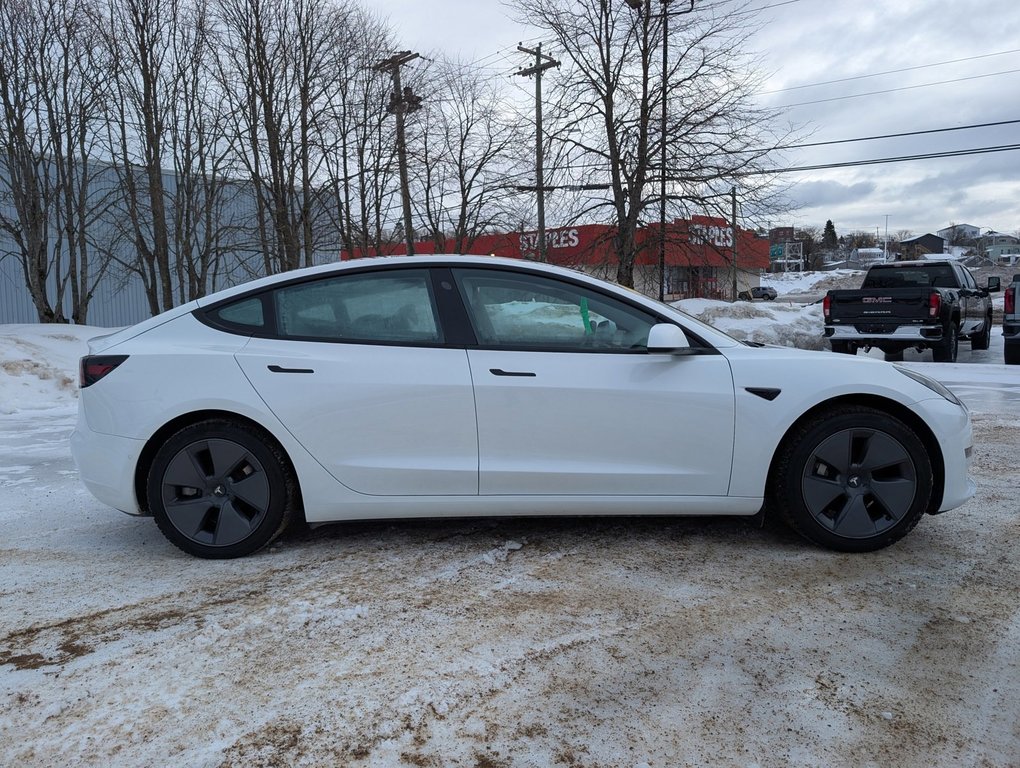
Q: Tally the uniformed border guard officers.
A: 0